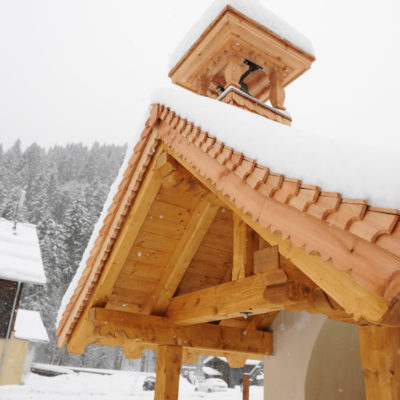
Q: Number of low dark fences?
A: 1